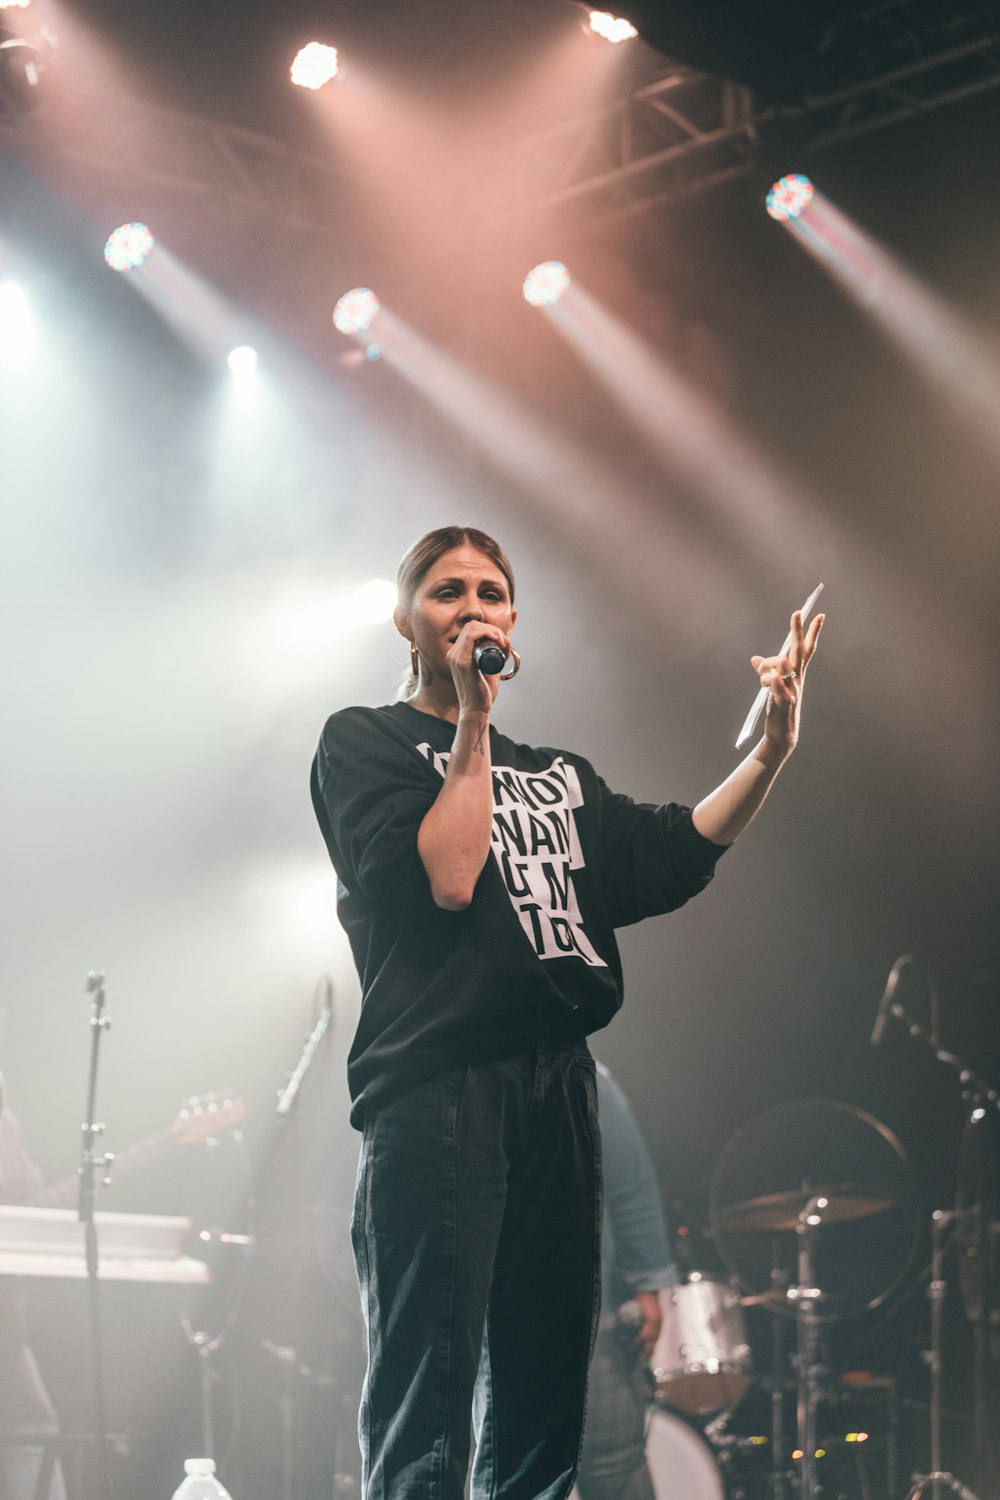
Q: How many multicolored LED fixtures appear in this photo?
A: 4